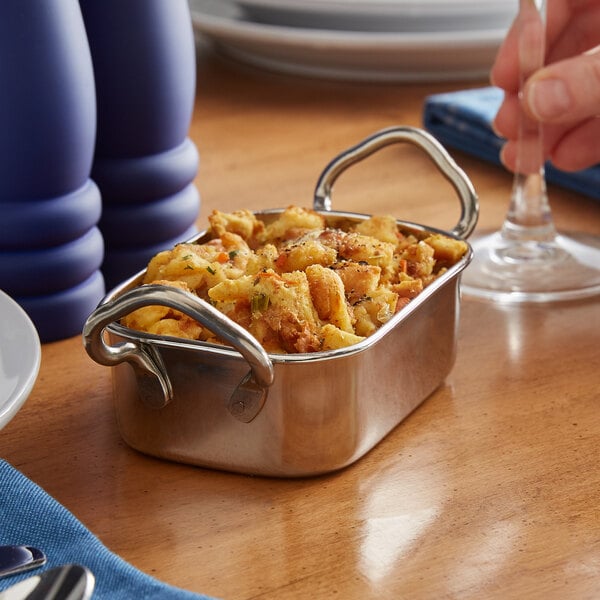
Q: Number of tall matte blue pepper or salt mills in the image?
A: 2